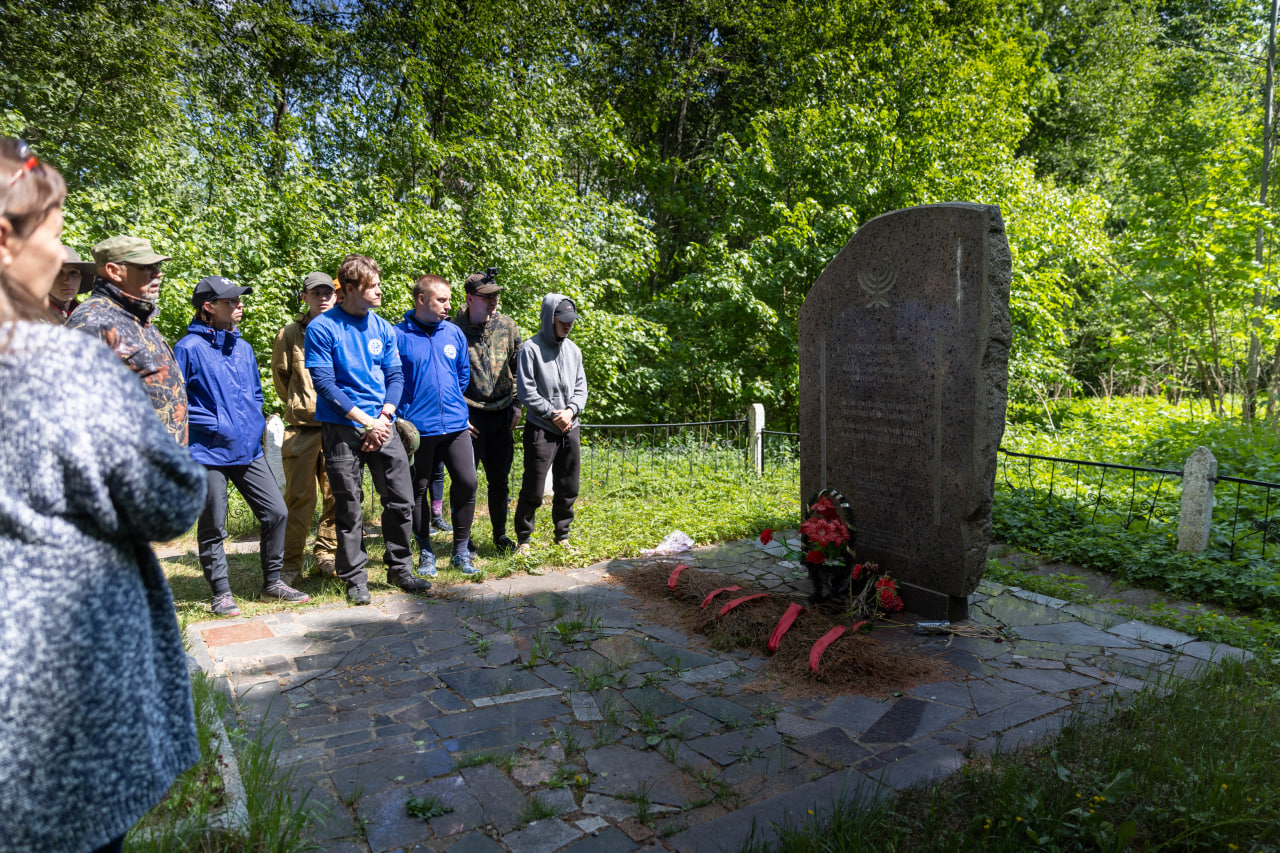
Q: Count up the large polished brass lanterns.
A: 0